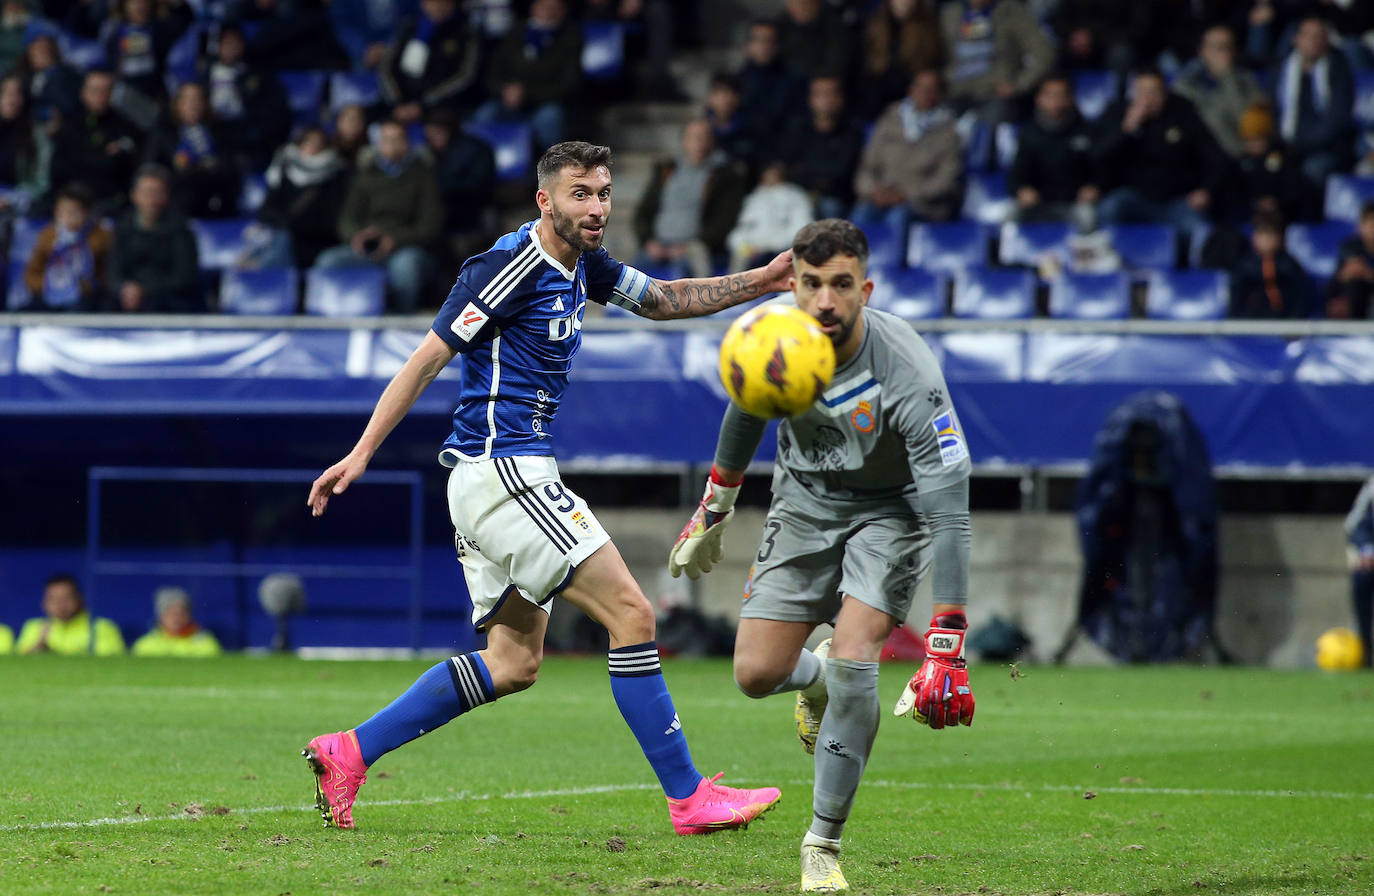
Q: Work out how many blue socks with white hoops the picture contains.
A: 2